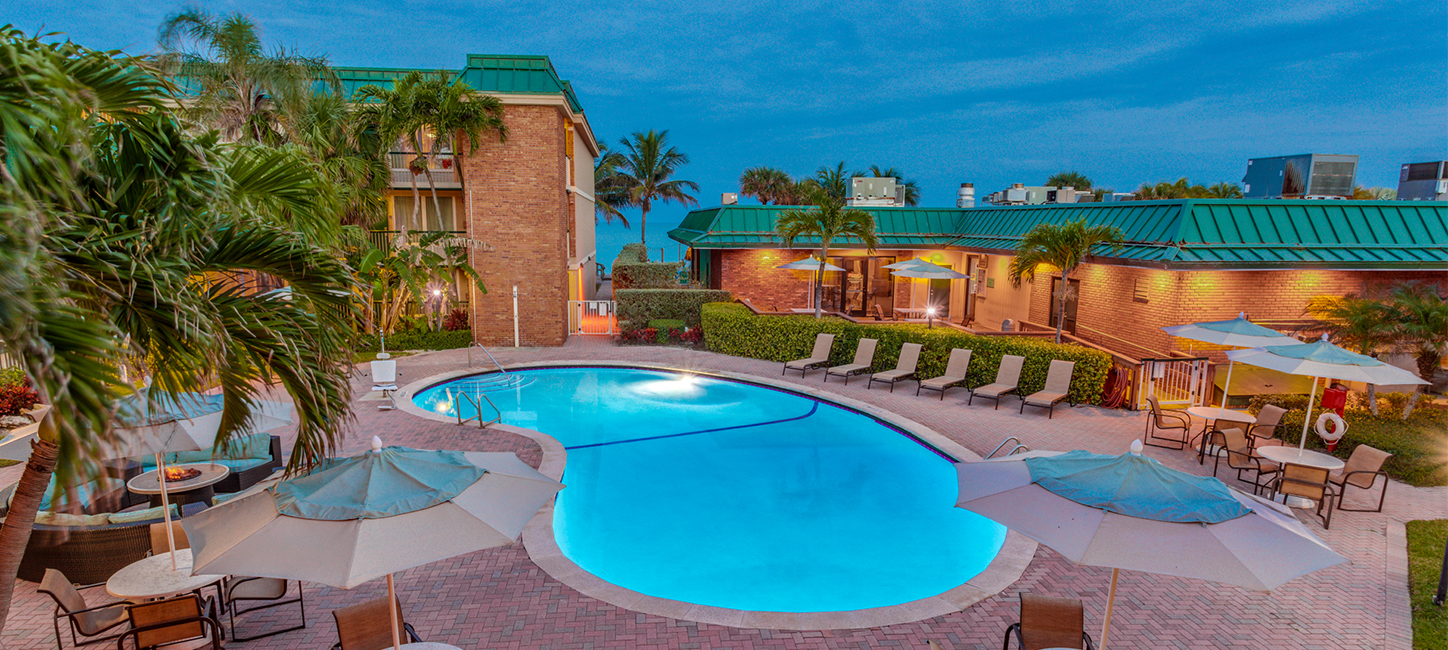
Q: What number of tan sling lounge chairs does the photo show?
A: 6